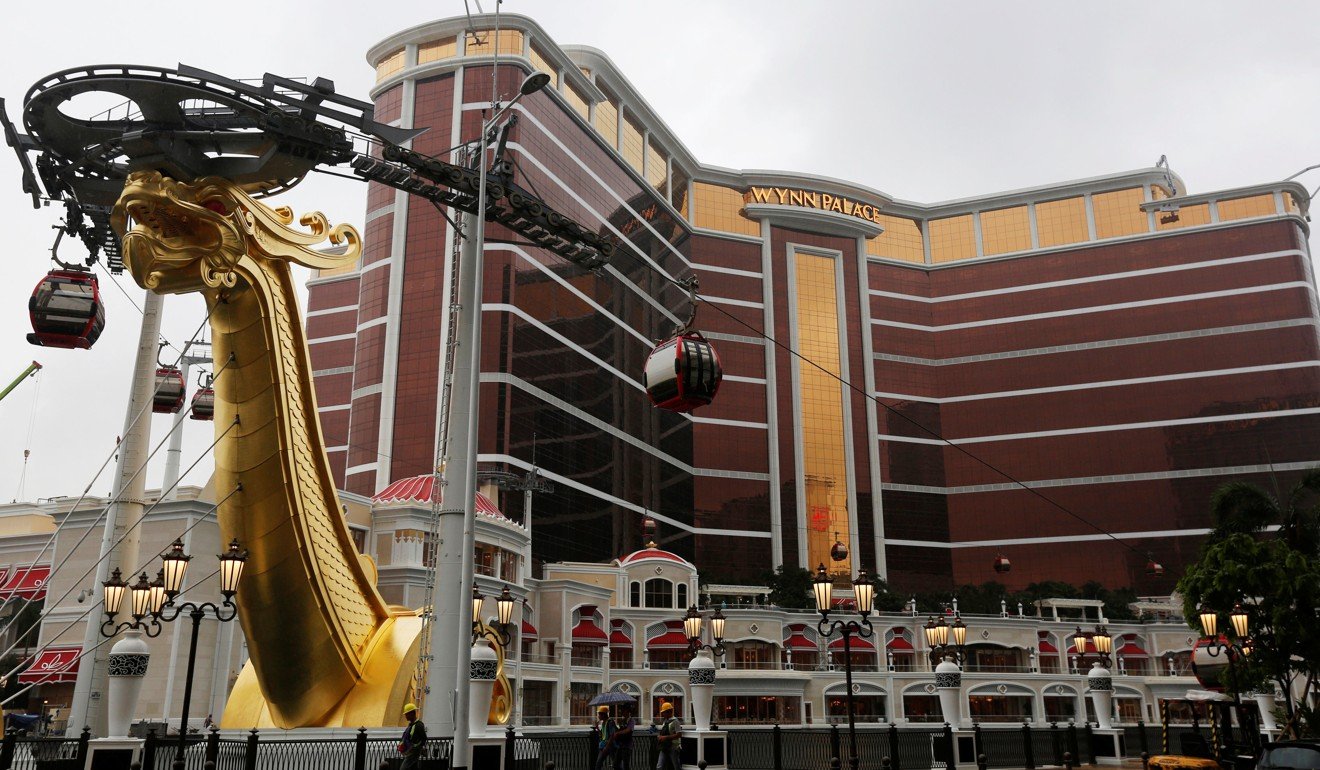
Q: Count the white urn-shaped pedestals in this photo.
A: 6